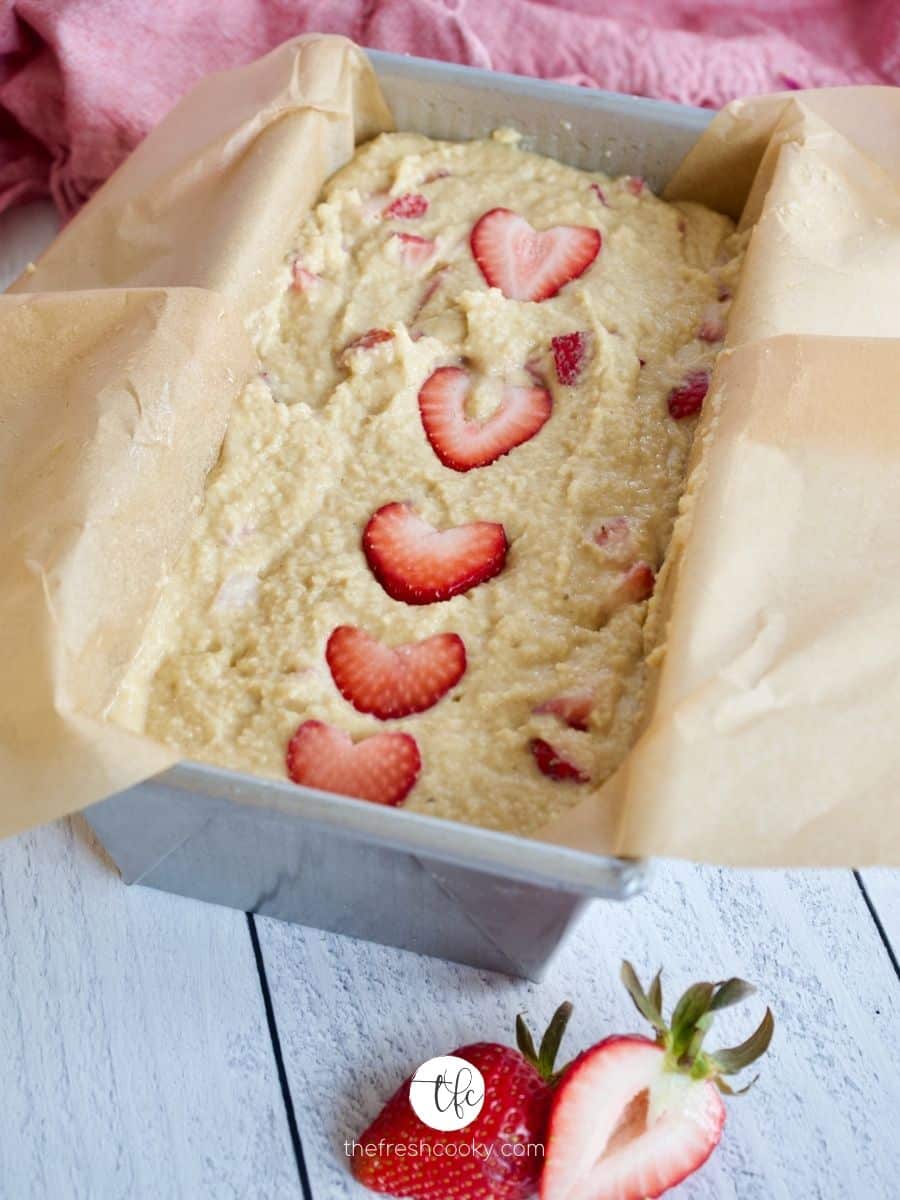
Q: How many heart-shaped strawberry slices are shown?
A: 5